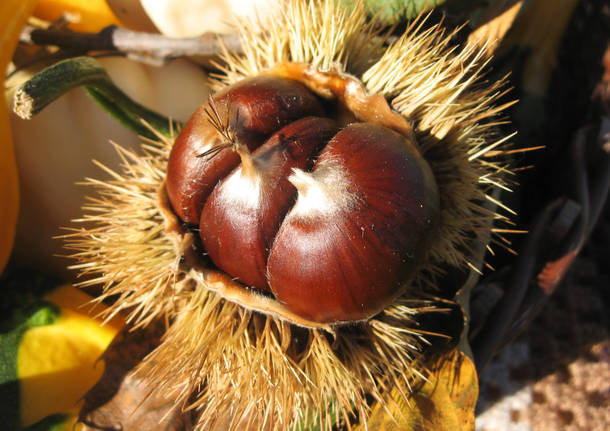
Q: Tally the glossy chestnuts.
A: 3